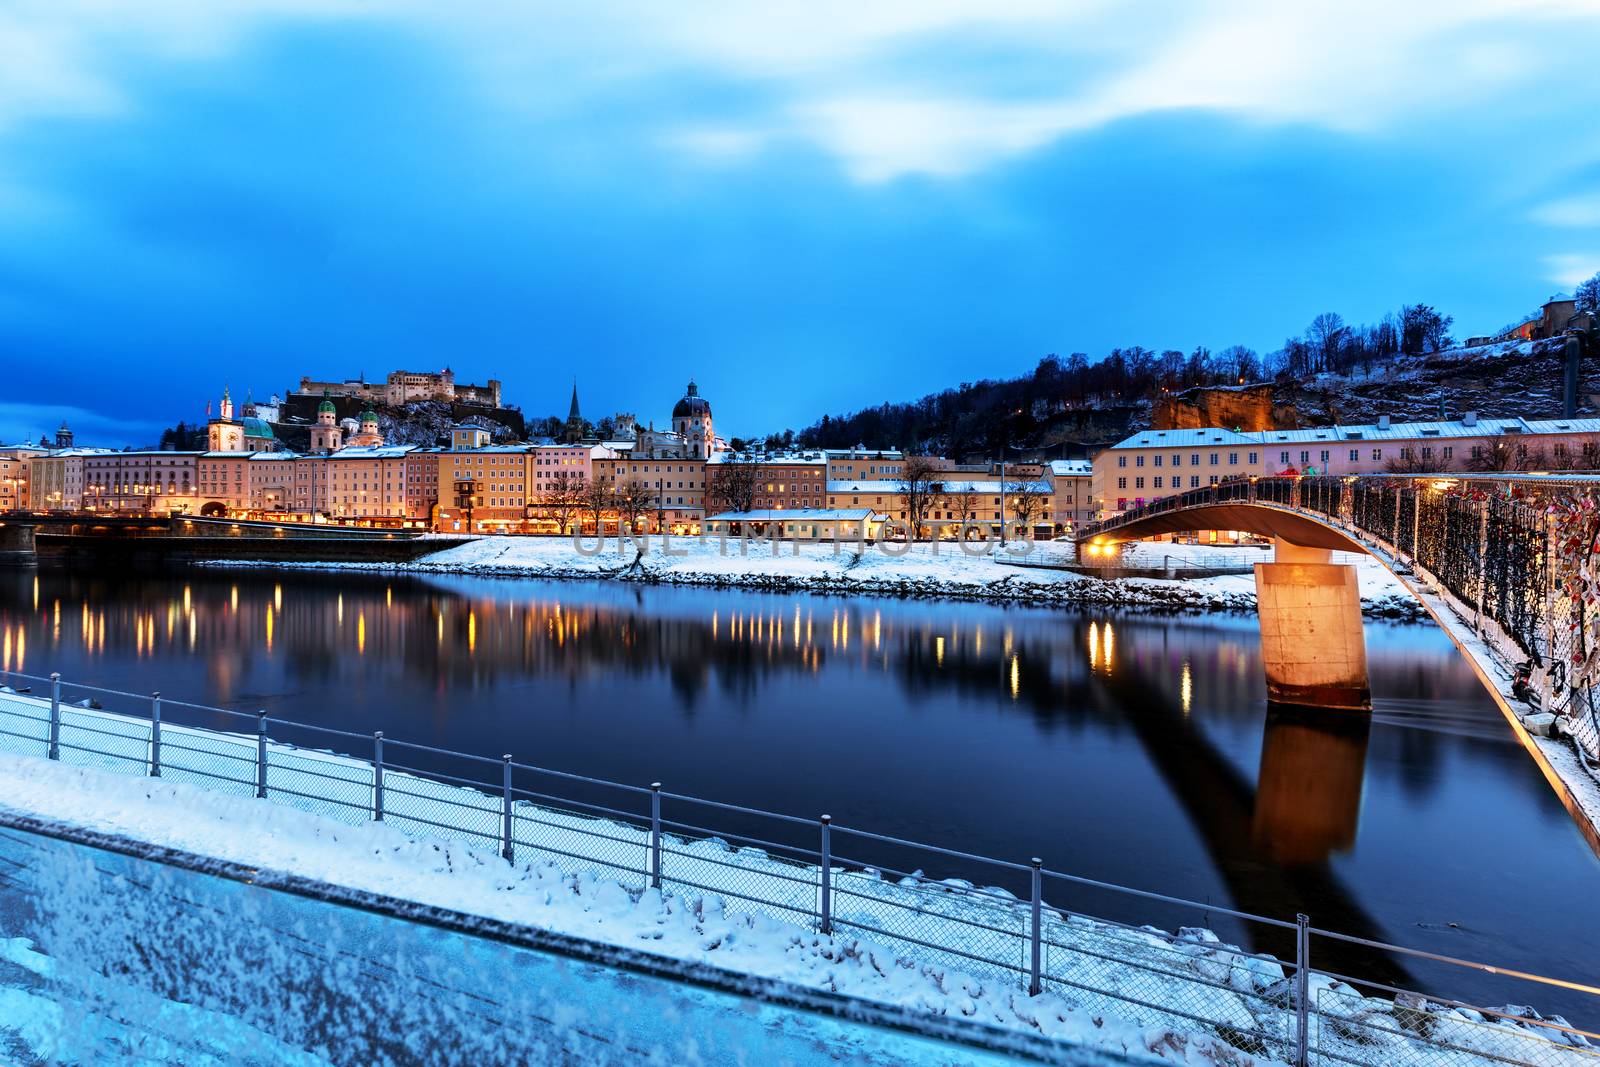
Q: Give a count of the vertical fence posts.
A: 9